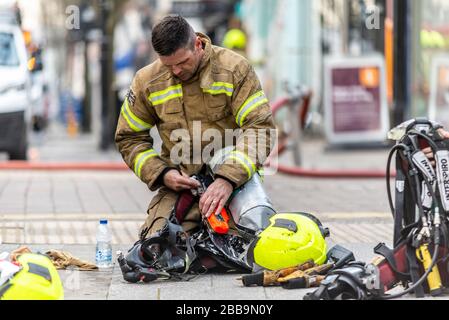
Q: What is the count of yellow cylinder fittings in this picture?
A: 1